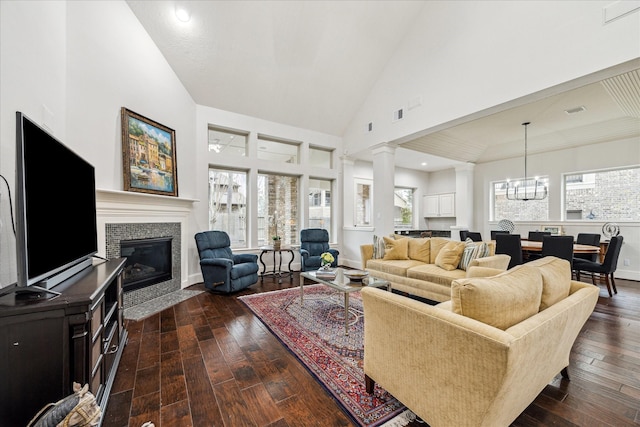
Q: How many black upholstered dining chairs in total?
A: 8